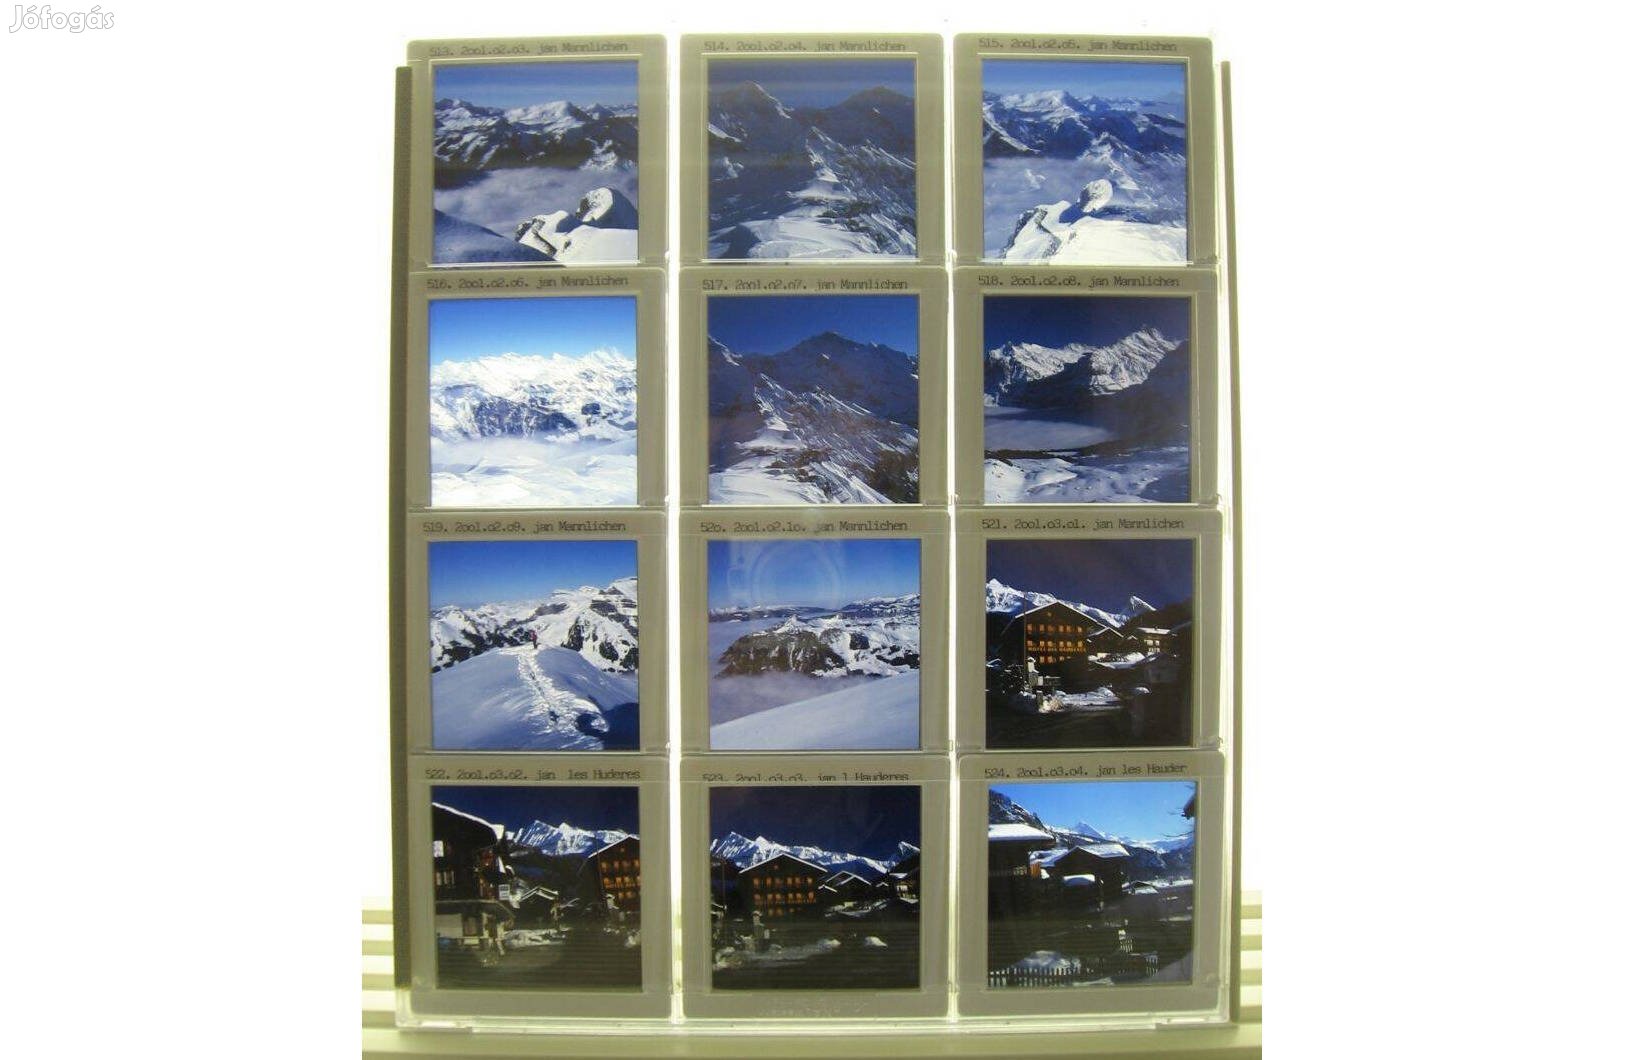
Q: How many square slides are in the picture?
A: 12